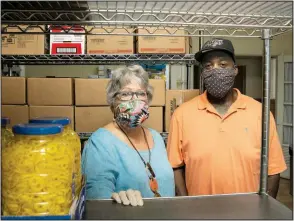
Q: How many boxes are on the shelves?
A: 13